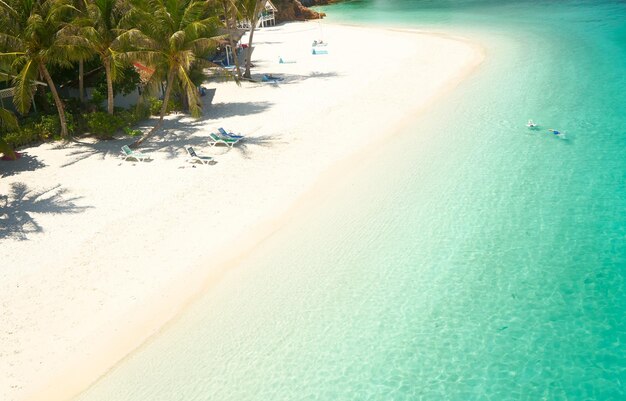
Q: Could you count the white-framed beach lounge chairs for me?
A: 4